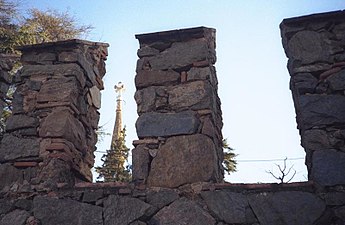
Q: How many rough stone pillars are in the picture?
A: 3